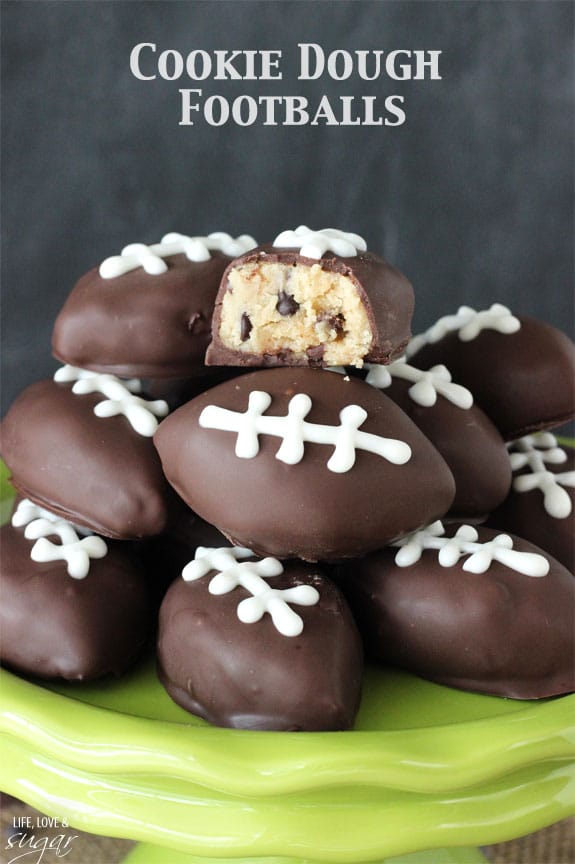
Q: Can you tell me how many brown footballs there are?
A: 10